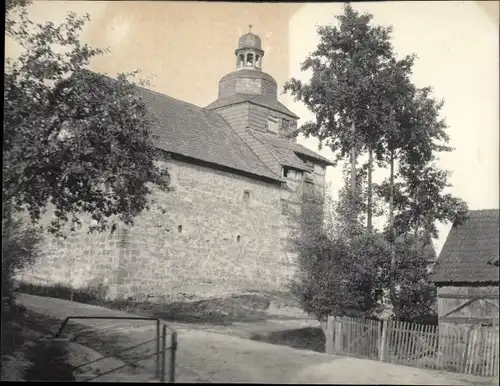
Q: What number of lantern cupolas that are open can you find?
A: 1